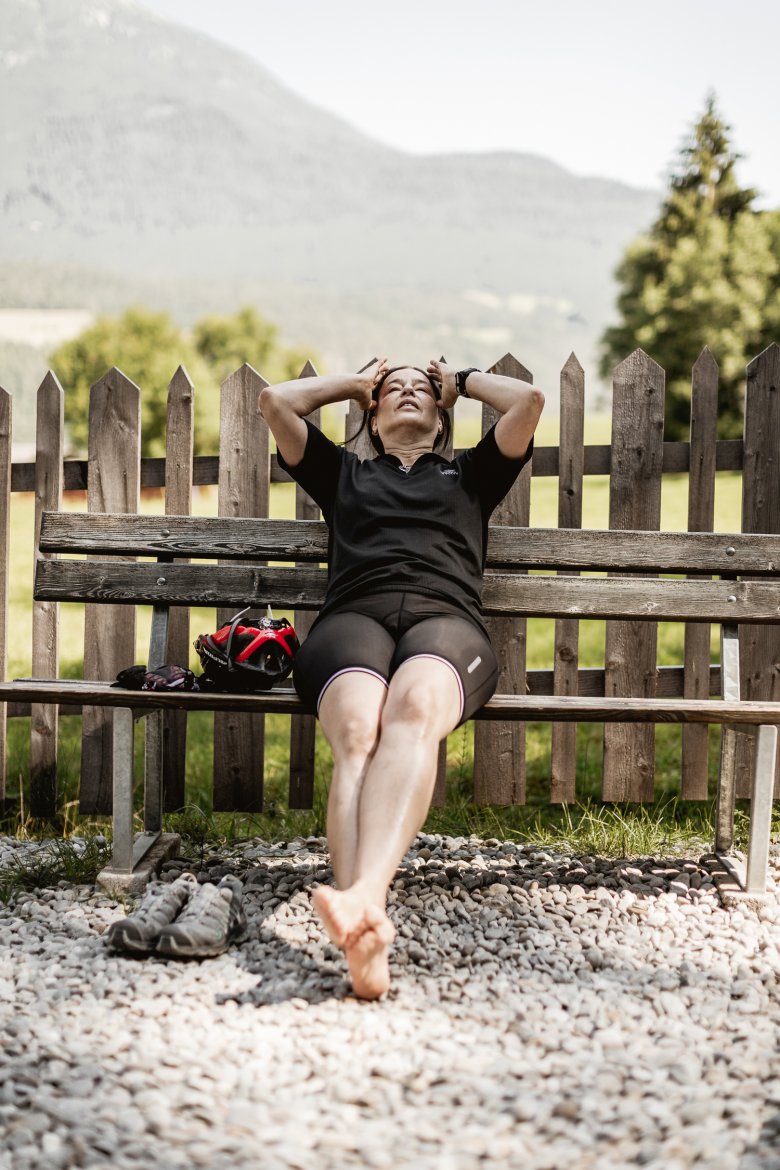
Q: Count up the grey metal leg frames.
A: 2